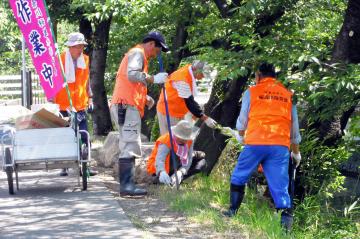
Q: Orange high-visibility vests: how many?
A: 5